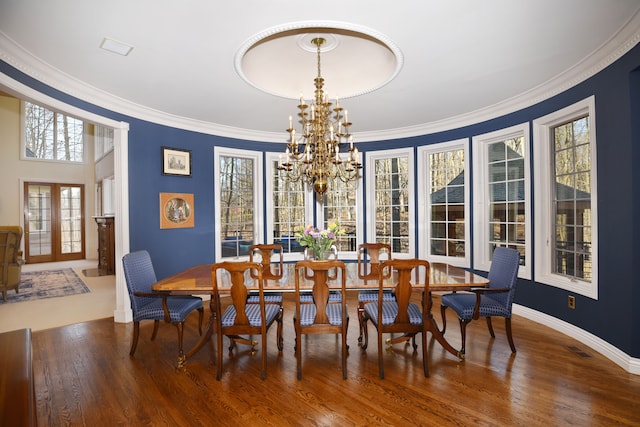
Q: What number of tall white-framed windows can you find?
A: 7